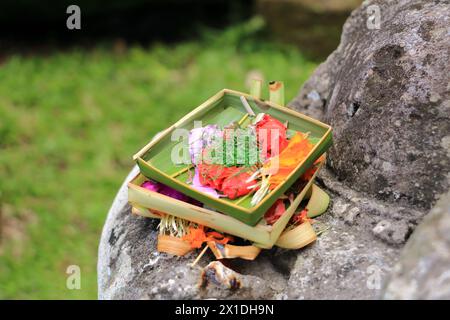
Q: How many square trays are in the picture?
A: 2